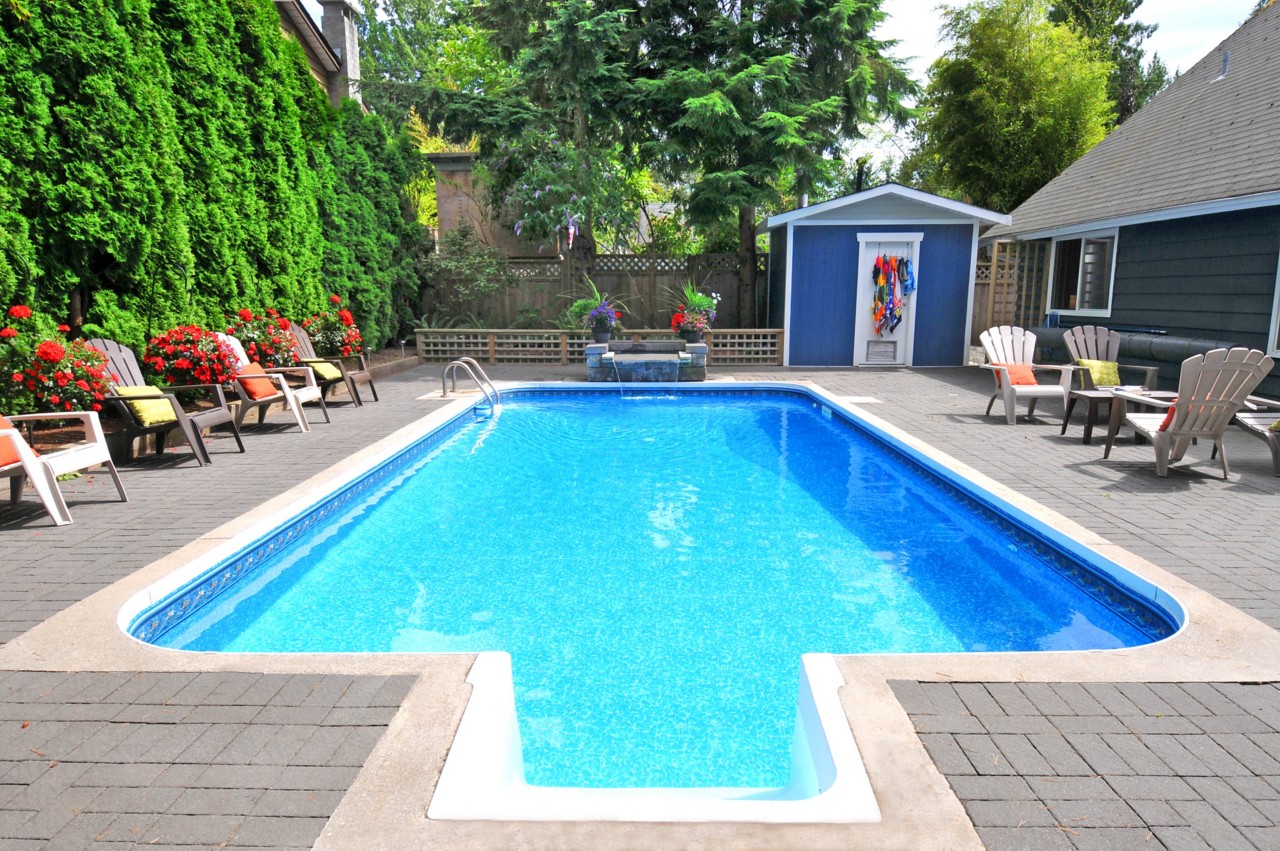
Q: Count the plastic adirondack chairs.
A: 8